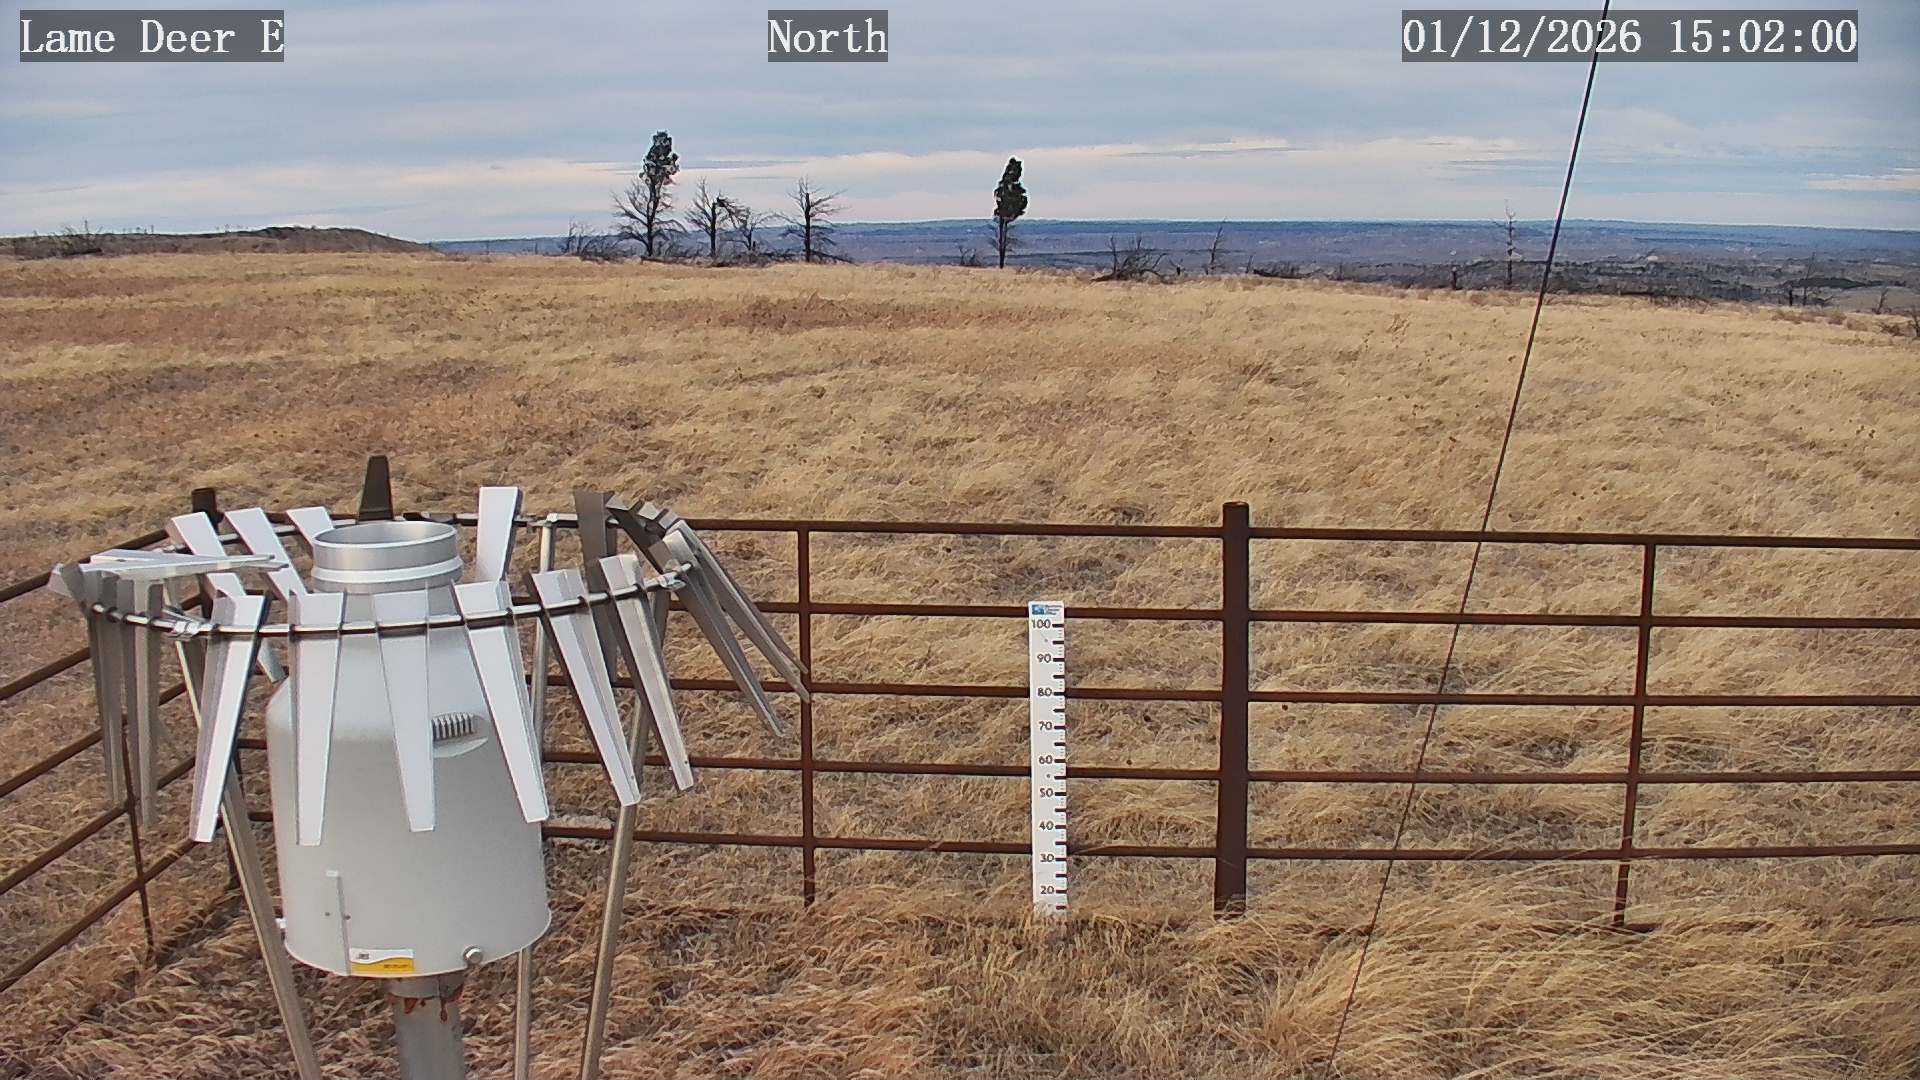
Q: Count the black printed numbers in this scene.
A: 9